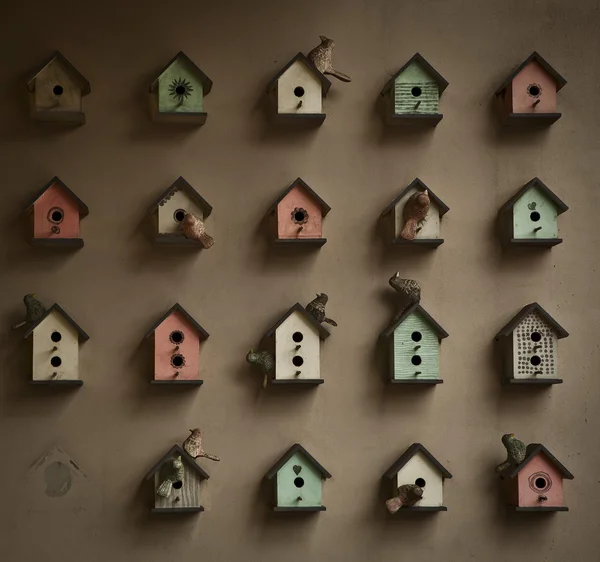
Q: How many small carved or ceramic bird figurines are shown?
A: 11